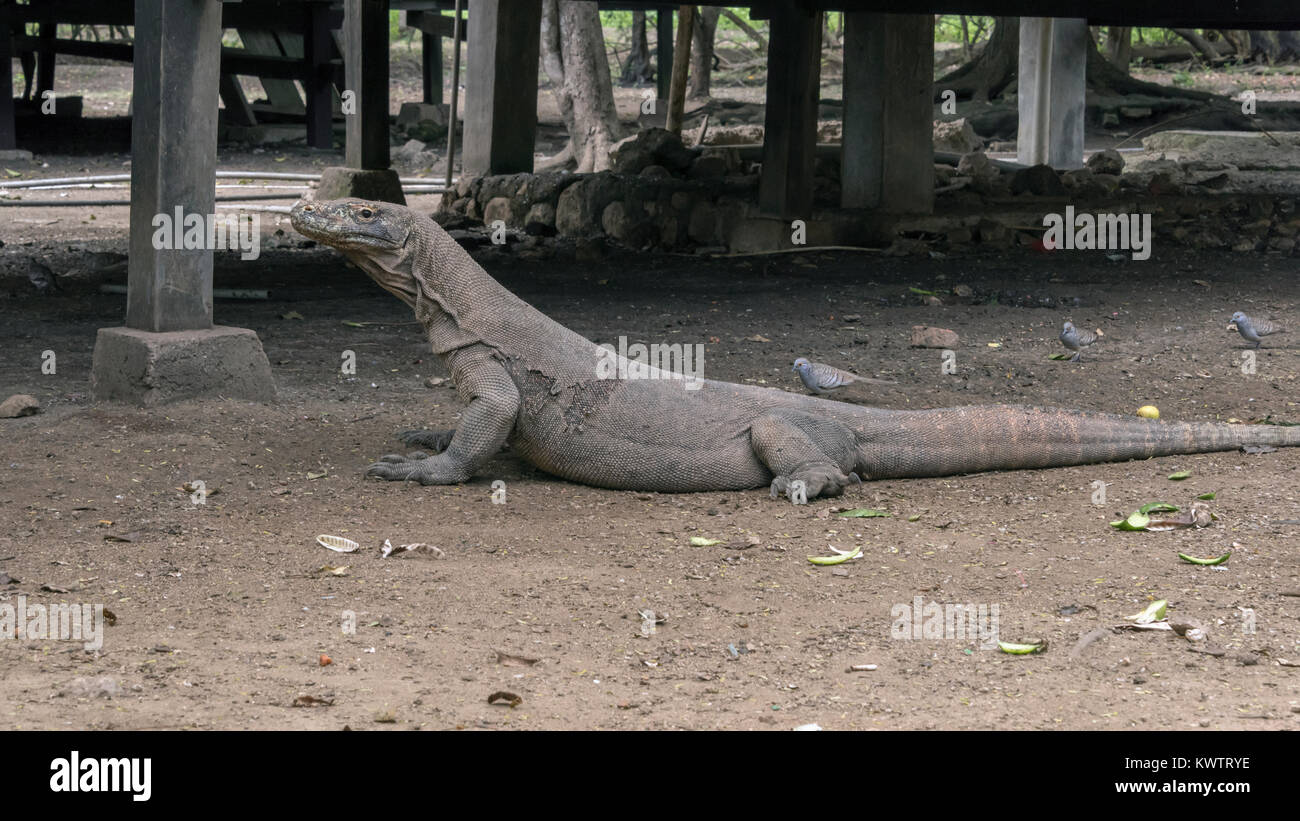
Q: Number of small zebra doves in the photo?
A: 3